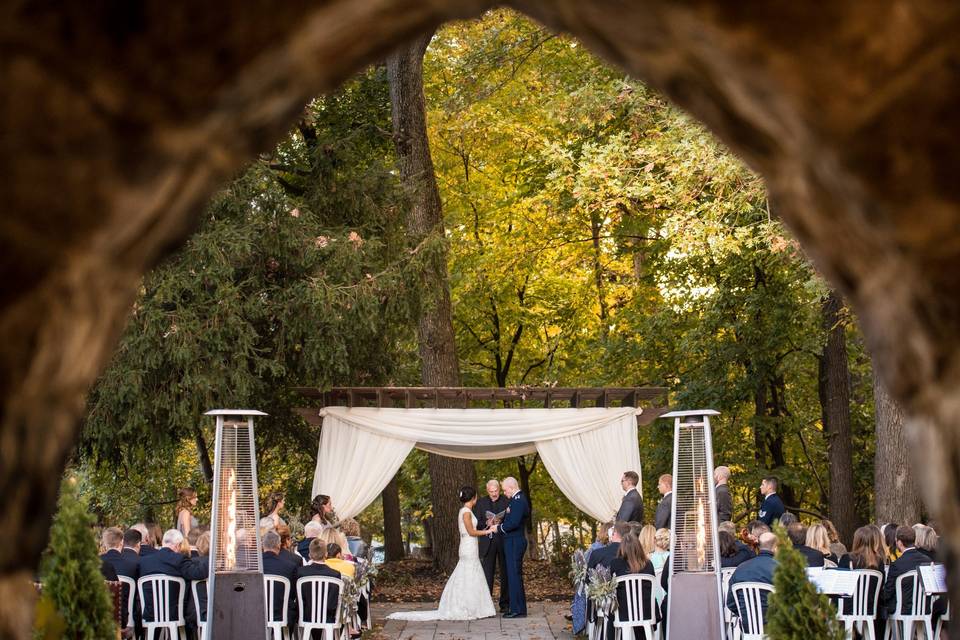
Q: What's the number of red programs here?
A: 0